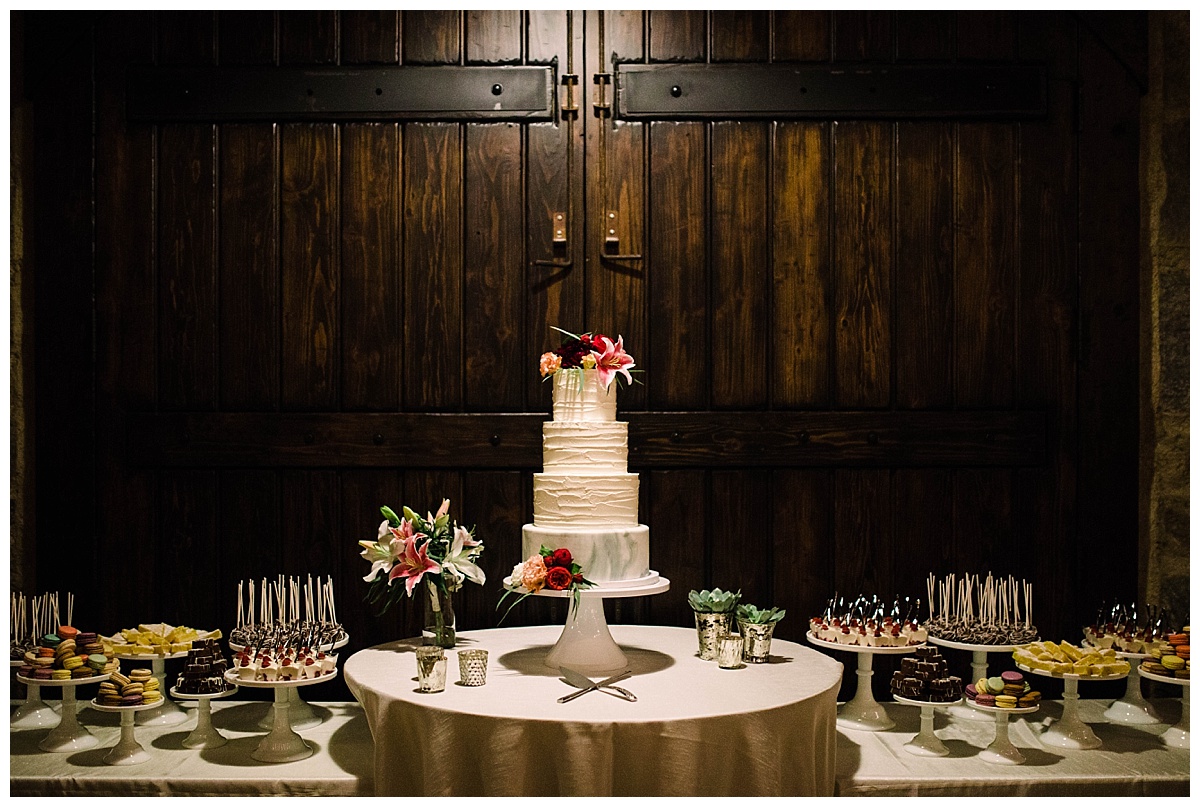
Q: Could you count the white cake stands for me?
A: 15